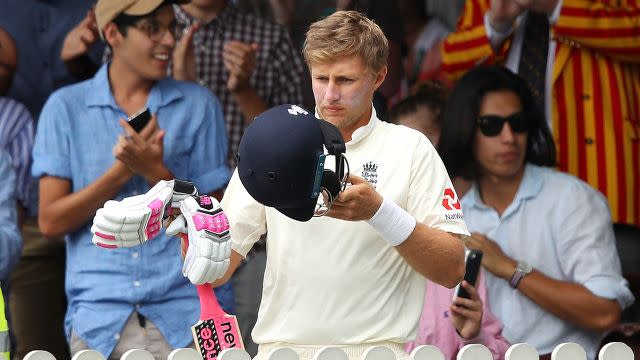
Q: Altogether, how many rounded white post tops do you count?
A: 13